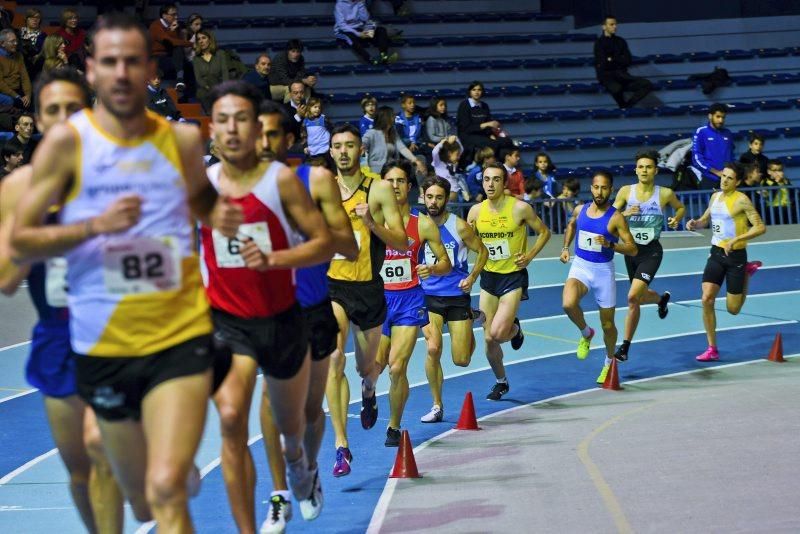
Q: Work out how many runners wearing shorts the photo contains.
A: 11